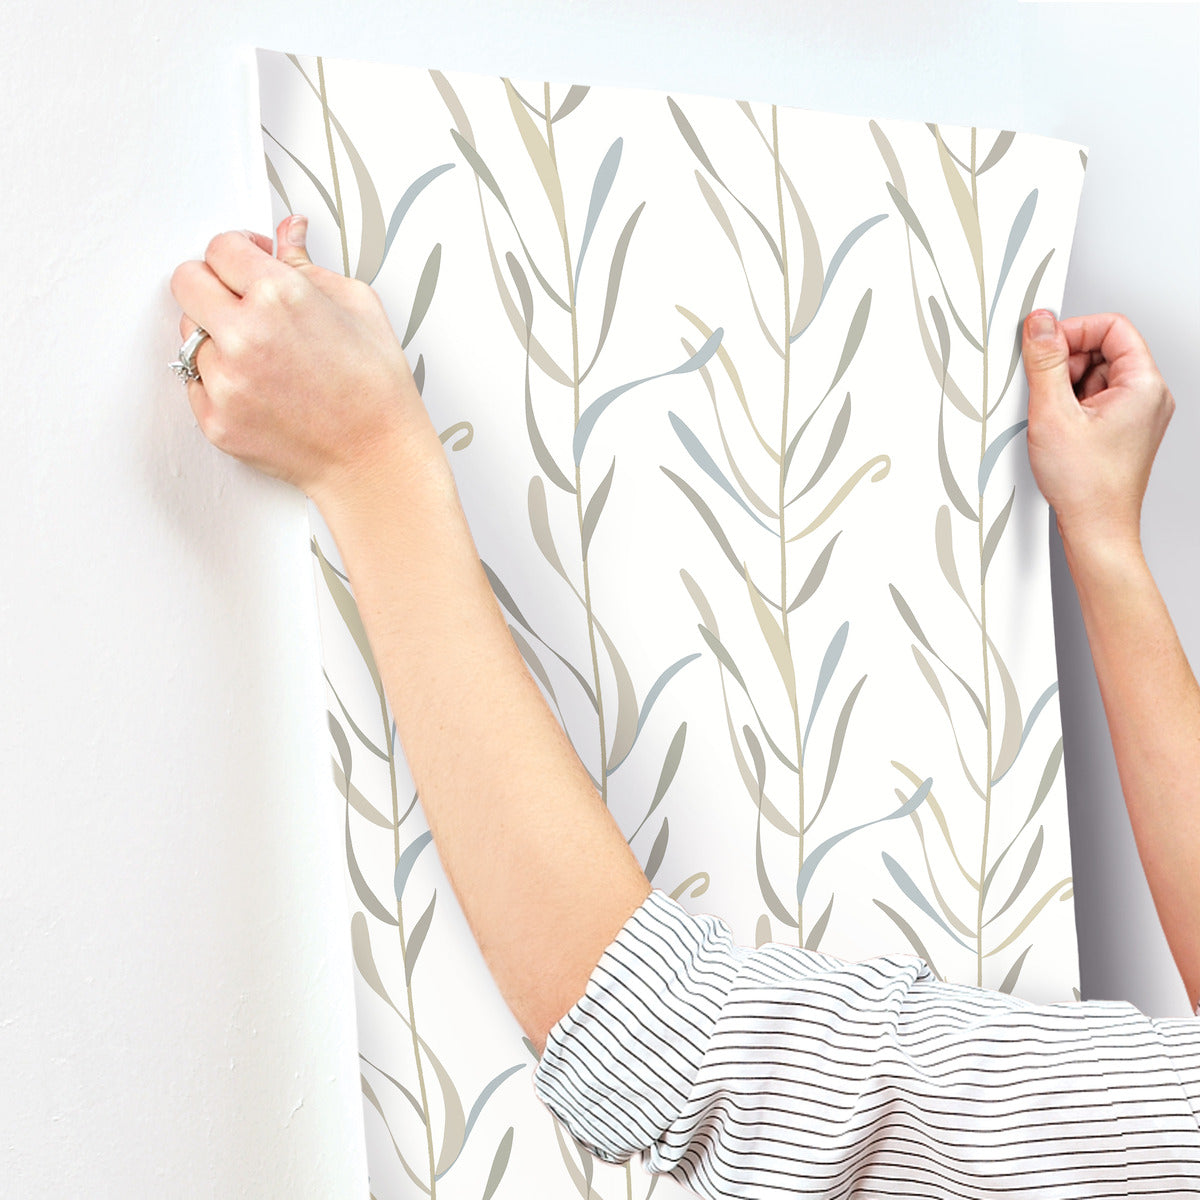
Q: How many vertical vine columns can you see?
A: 4